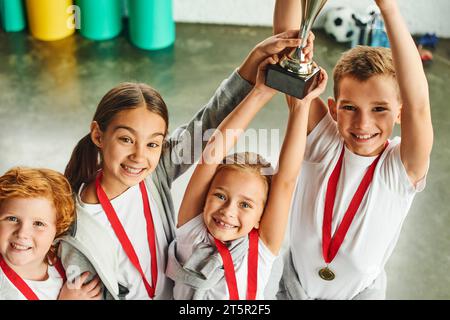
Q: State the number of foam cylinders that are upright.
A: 4